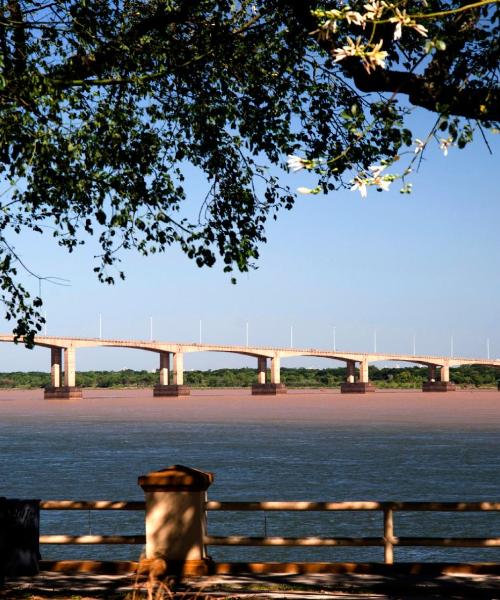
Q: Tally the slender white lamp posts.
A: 11